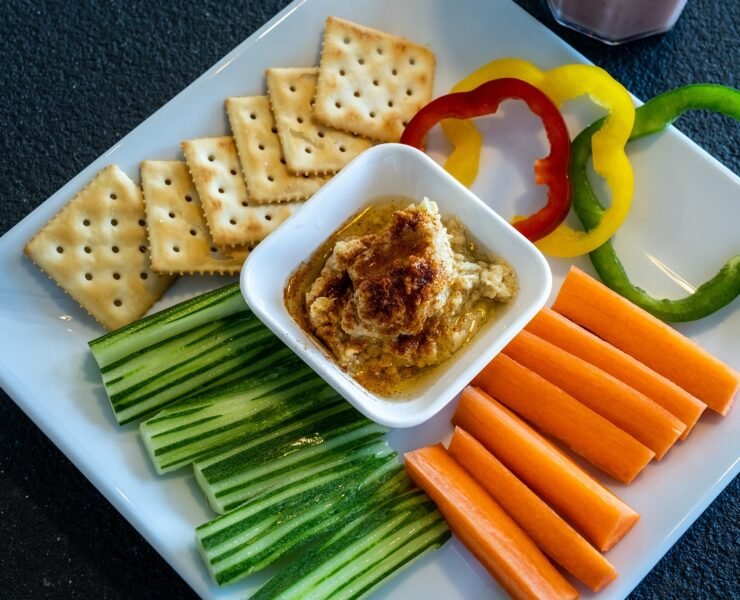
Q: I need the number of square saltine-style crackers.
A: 6